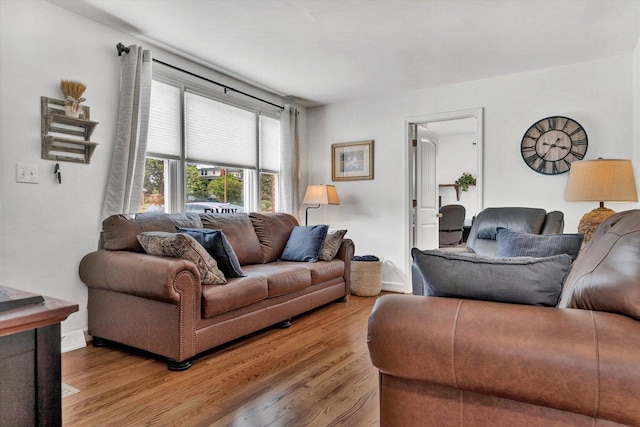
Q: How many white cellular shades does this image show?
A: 3